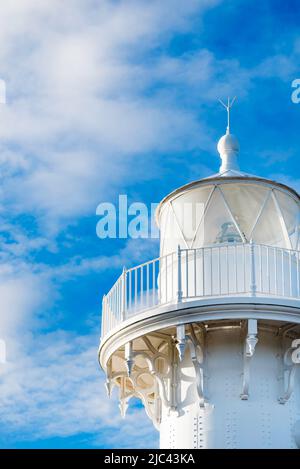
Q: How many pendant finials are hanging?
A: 5